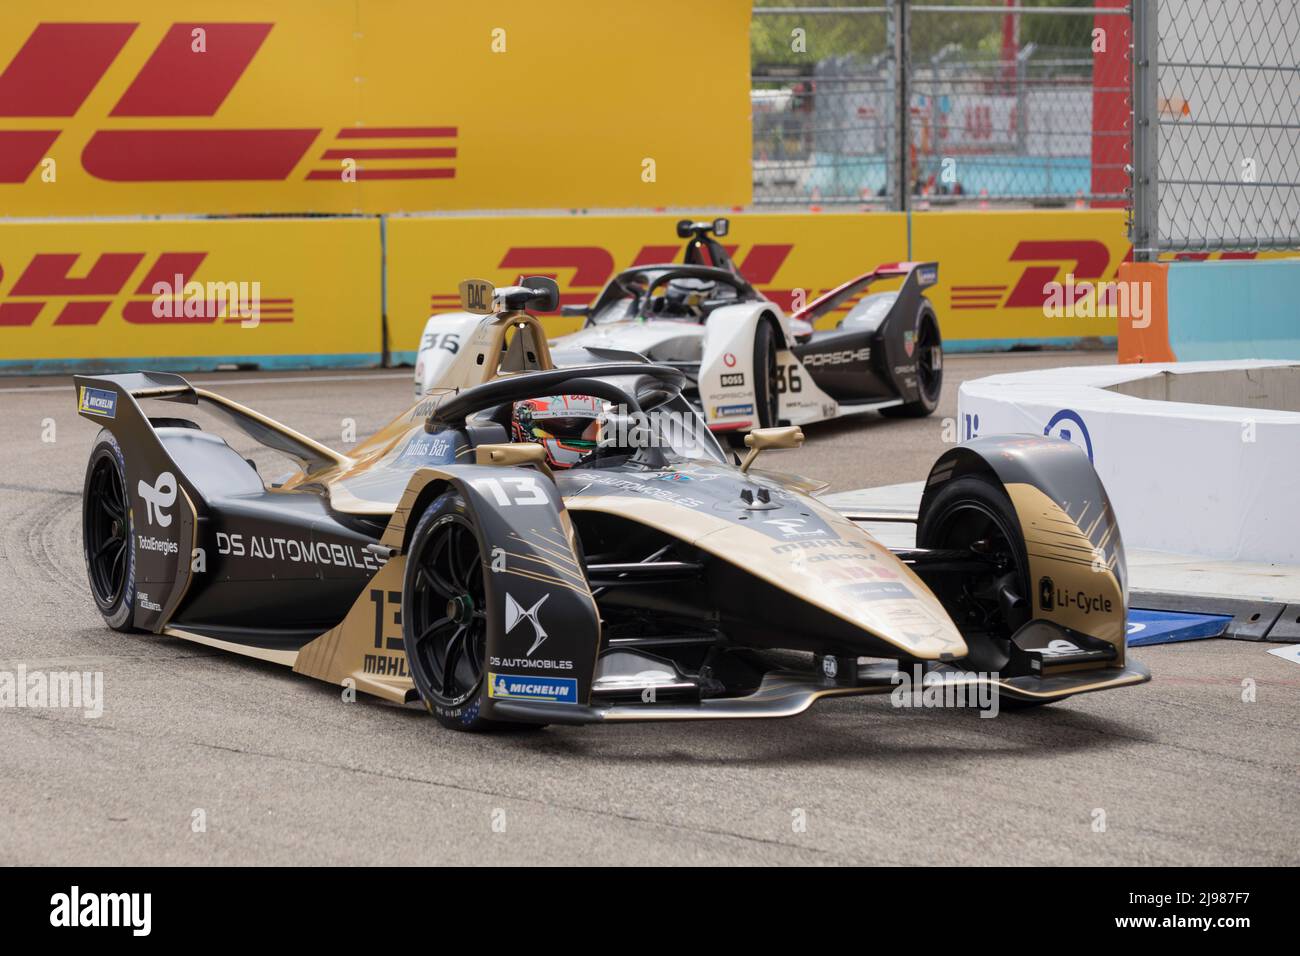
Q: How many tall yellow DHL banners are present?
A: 1